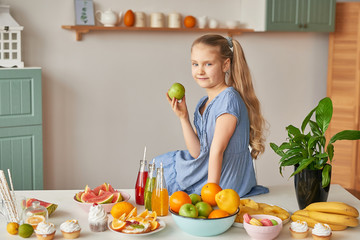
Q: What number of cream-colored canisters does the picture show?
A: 3